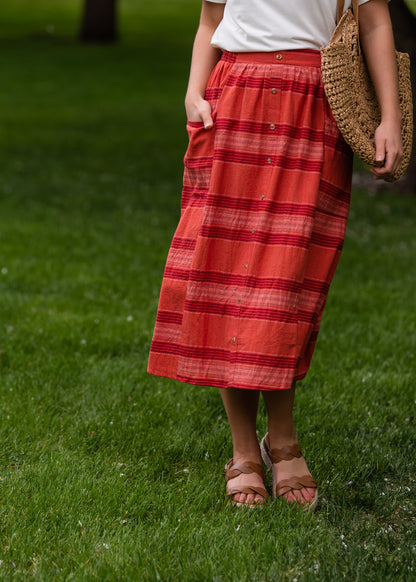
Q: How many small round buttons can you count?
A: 9